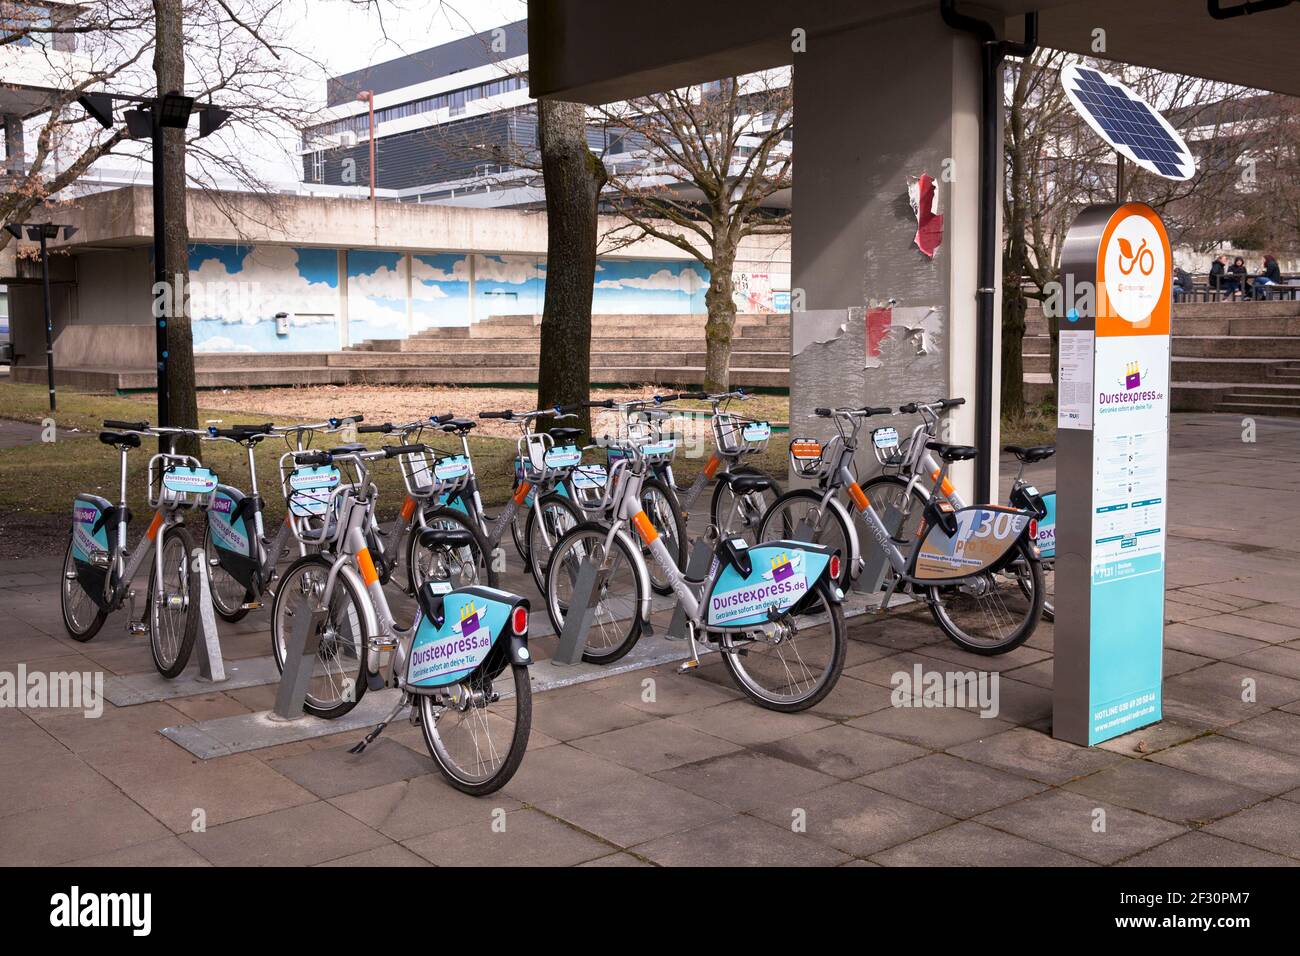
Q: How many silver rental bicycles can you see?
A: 10